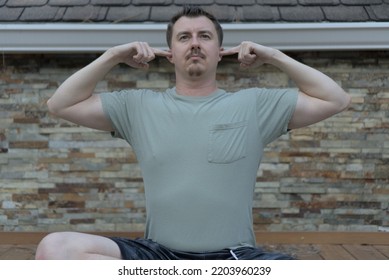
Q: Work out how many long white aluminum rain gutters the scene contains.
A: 1